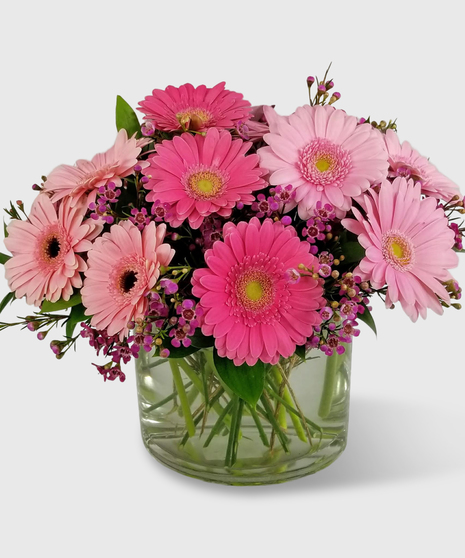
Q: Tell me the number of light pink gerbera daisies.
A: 6